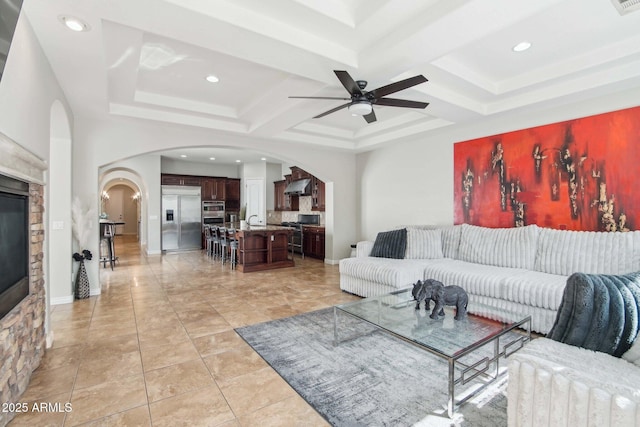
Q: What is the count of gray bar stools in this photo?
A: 4